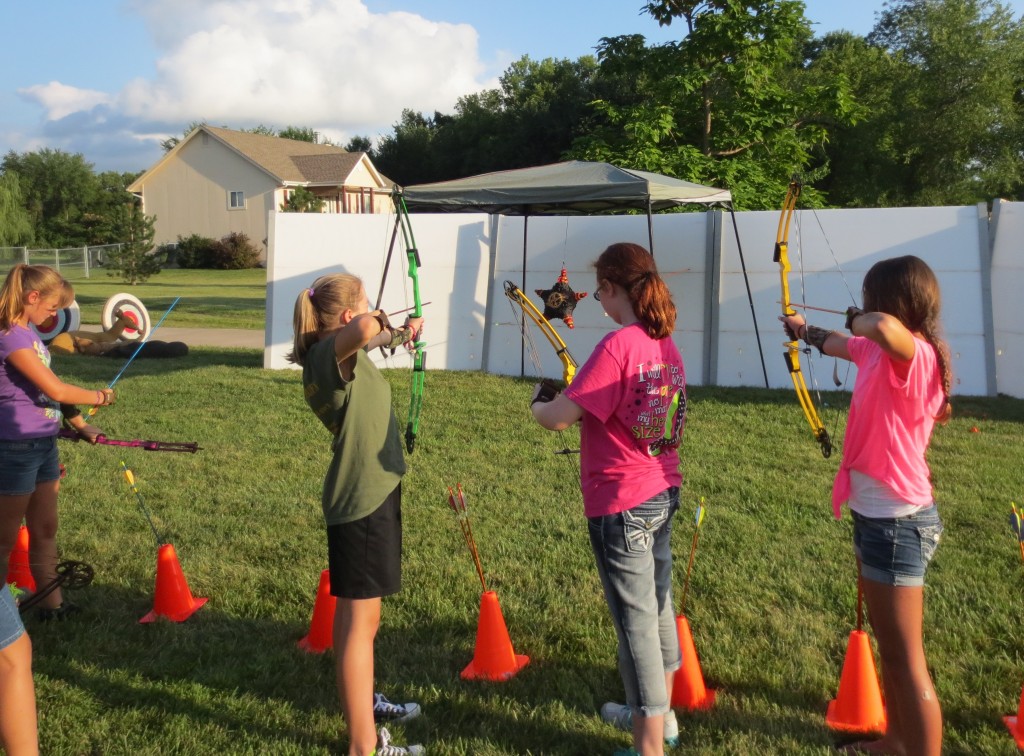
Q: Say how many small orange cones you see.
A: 7